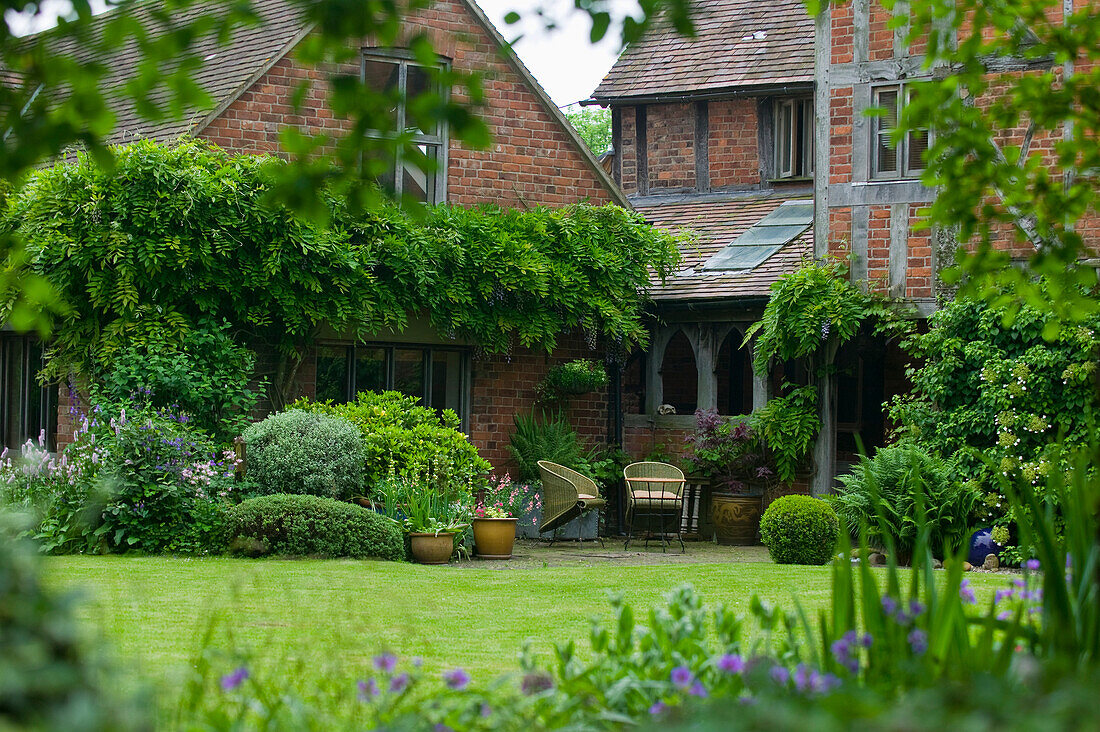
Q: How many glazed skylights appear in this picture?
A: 1